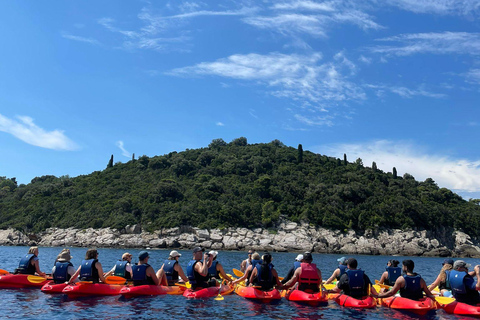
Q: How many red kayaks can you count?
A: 10